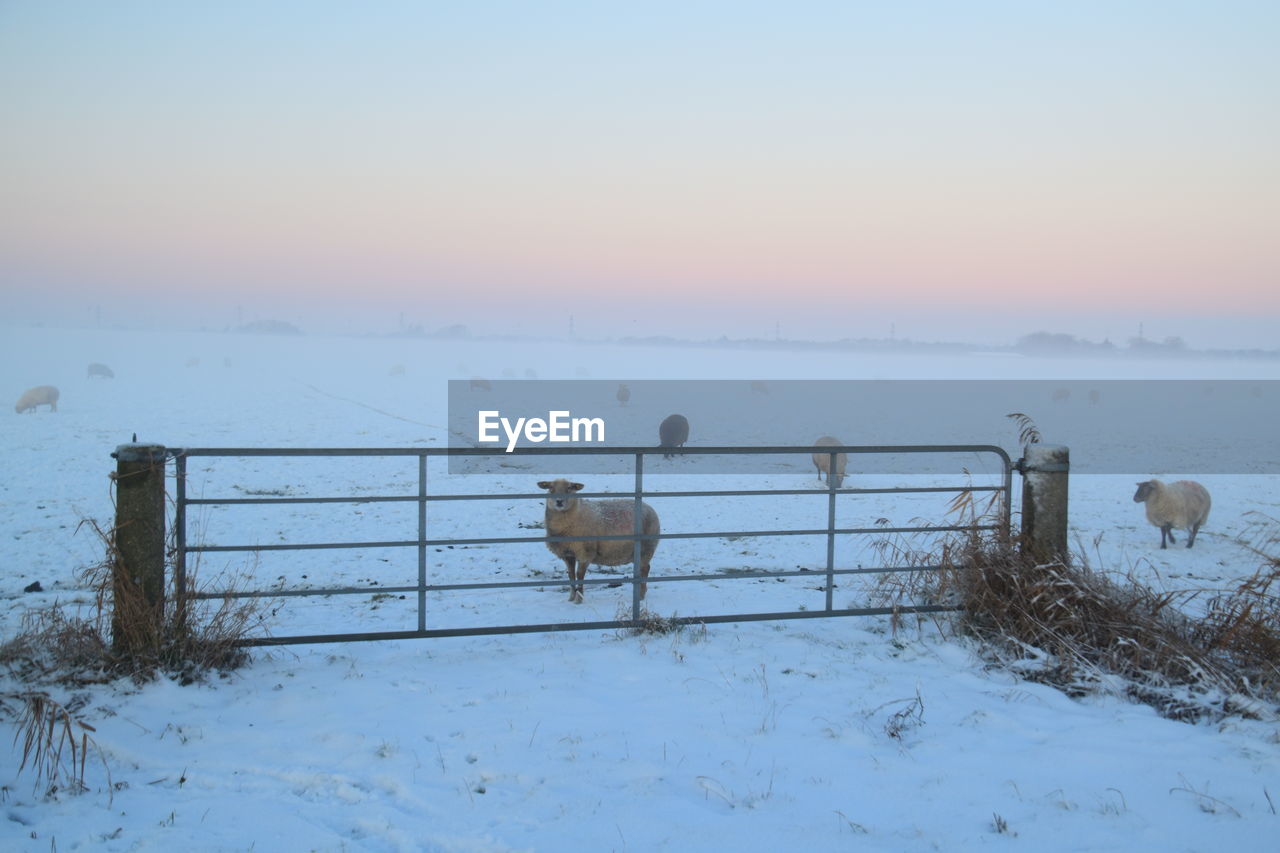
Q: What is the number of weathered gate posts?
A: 2